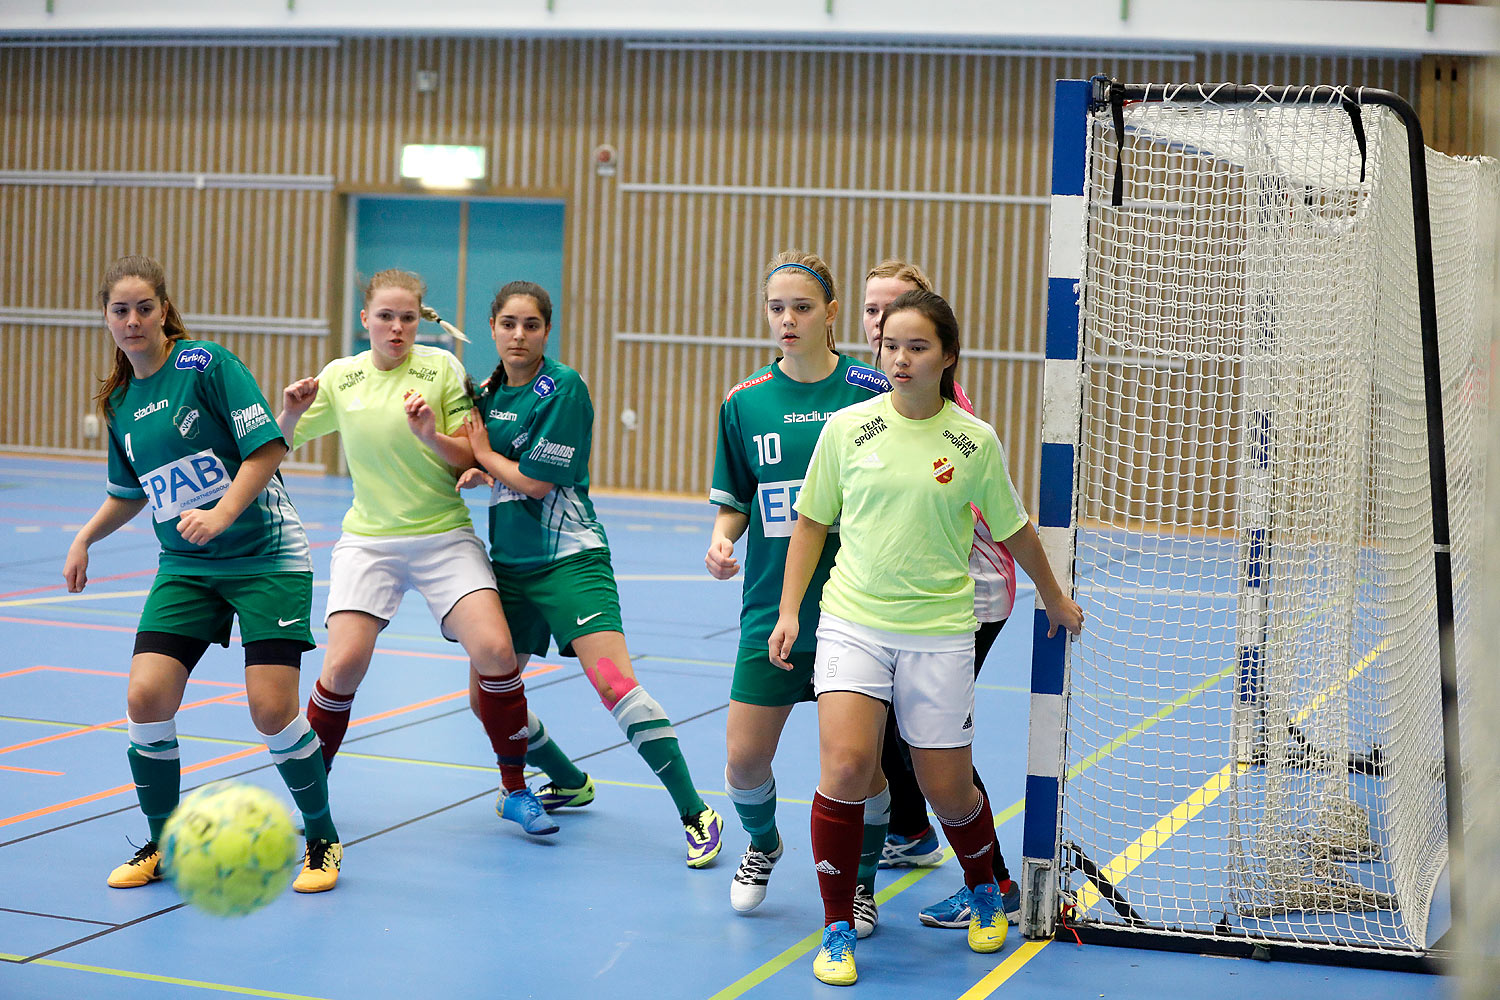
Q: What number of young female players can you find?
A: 6